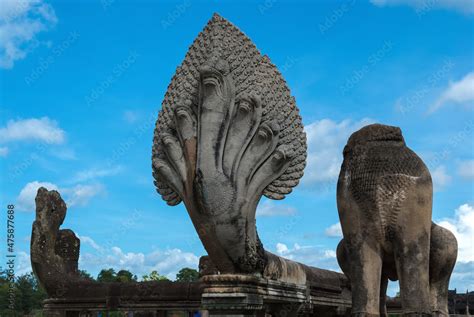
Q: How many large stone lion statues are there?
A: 1